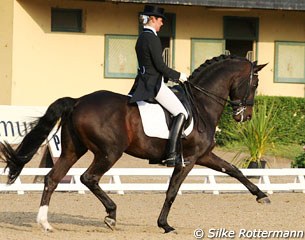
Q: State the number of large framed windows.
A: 3